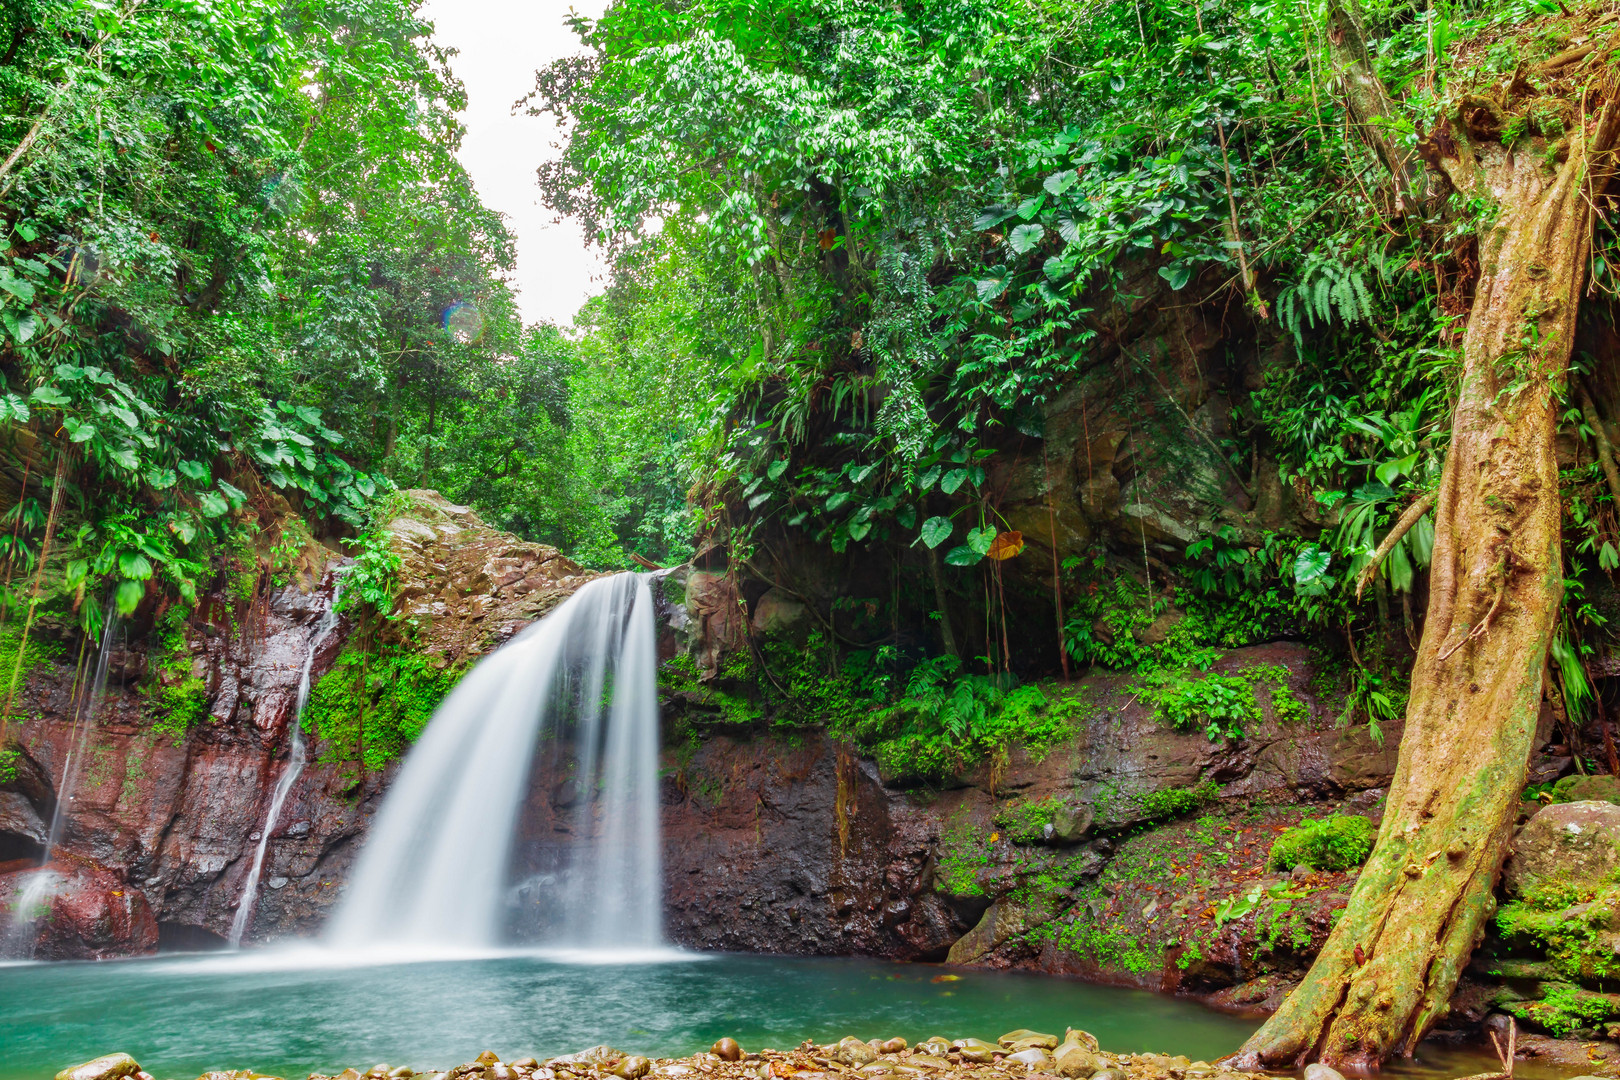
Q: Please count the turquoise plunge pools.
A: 1